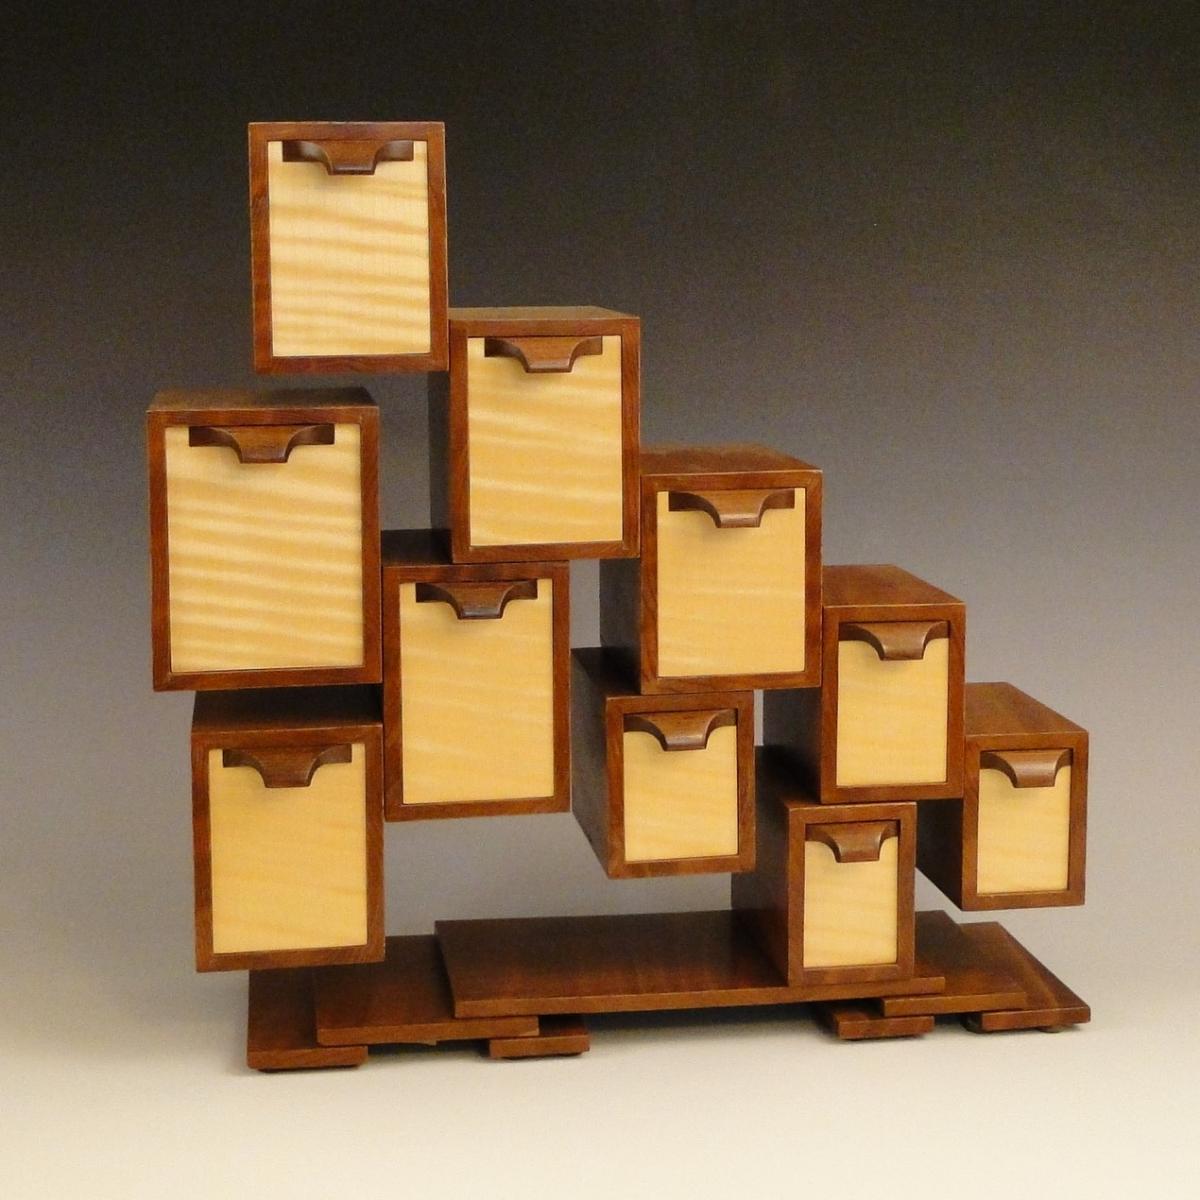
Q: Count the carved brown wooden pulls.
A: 10